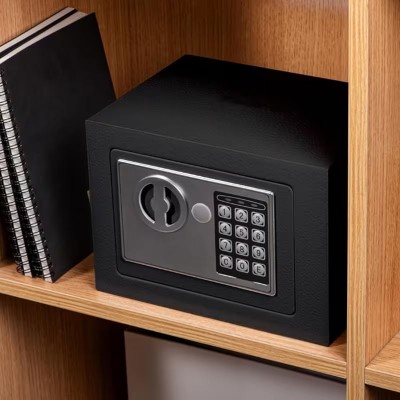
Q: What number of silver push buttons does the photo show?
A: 12